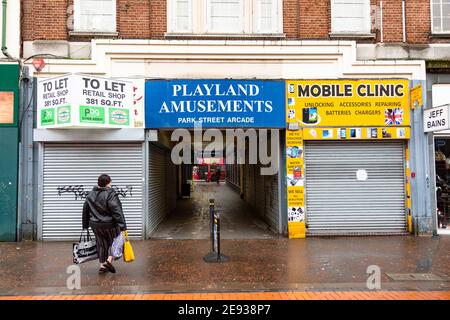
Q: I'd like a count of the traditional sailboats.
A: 0